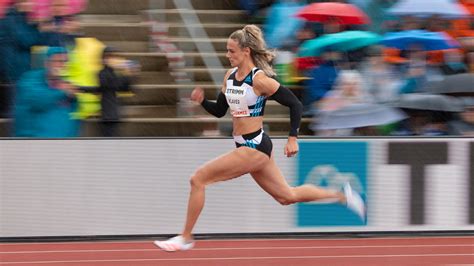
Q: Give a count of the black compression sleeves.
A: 2